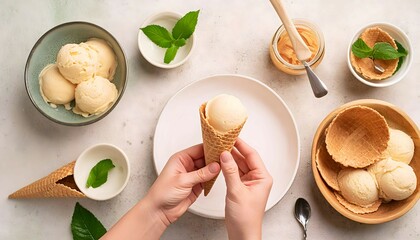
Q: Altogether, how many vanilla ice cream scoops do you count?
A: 8